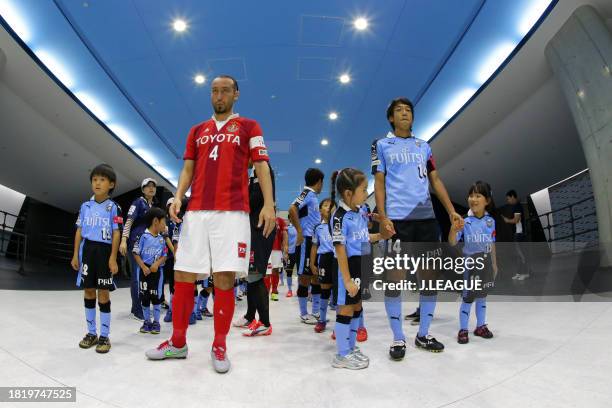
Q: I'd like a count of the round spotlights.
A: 7